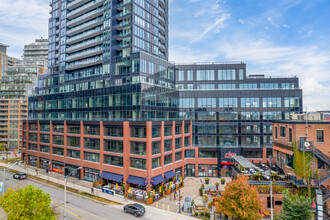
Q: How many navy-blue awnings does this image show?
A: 4